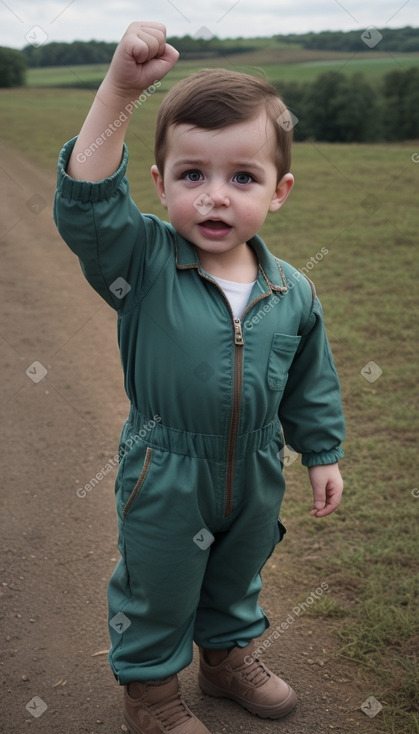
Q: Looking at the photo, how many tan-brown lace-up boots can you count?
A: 2